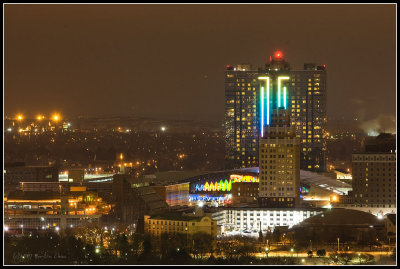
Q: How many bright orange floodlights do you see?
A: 3